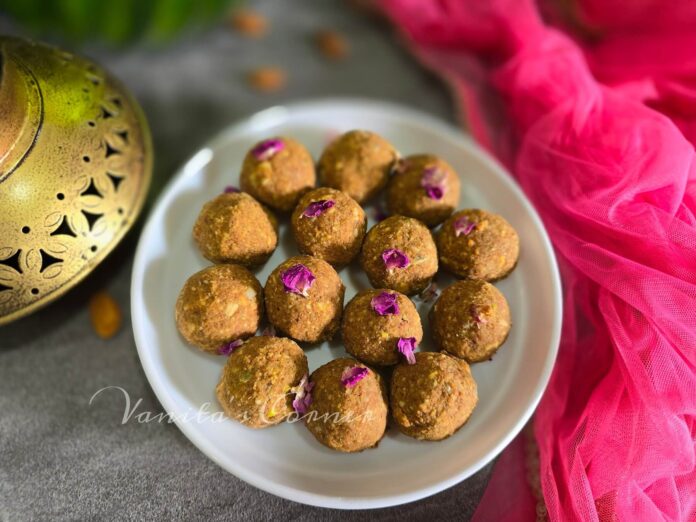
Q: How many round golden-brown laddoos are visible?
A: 14